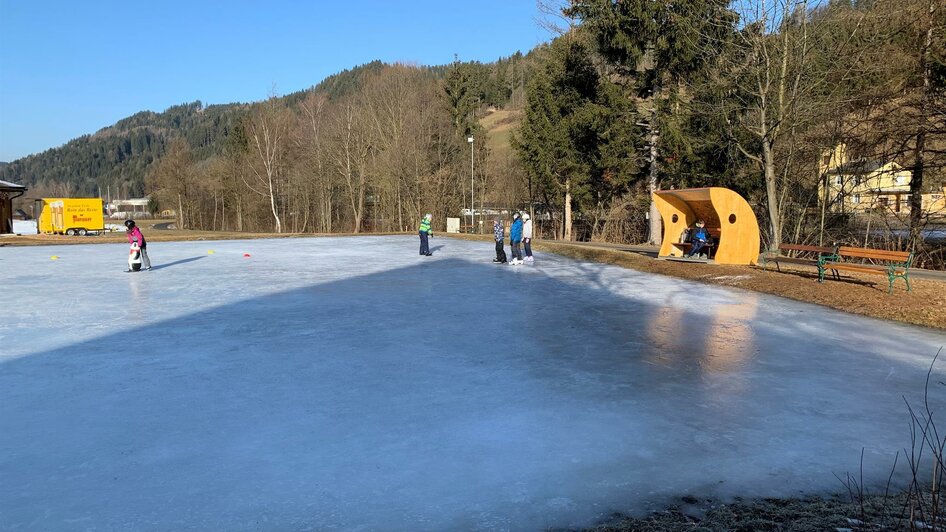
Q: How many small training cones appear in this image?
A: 3